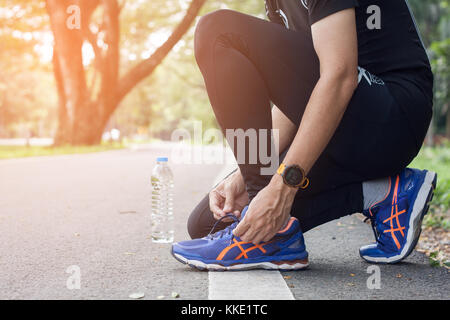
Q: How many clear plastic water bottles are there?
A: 1